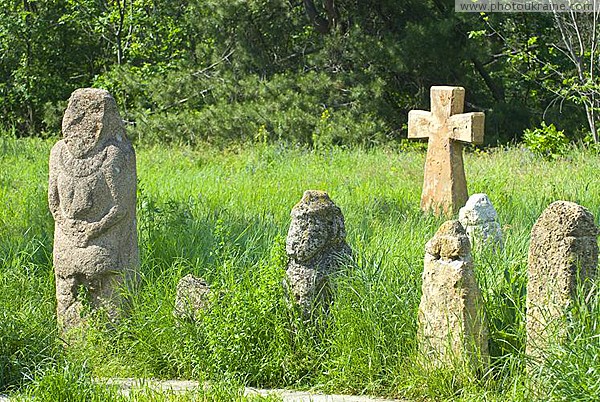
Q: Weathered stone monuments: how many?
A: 7